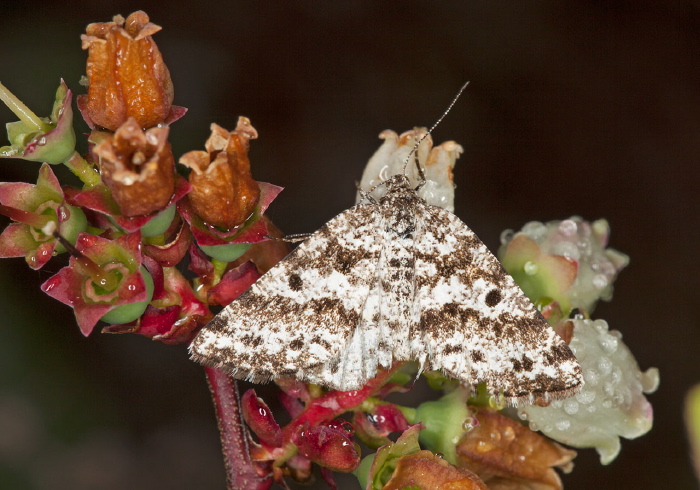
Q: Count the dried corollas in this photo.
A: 5